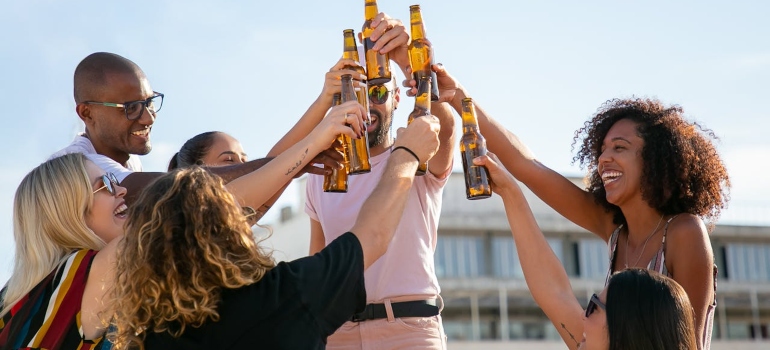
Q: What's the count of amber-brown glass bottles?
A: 7